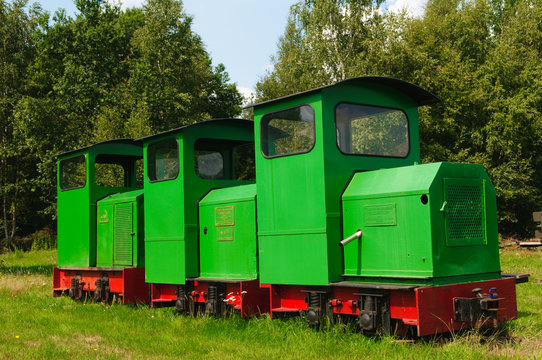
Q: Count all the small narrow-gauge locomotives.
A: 3